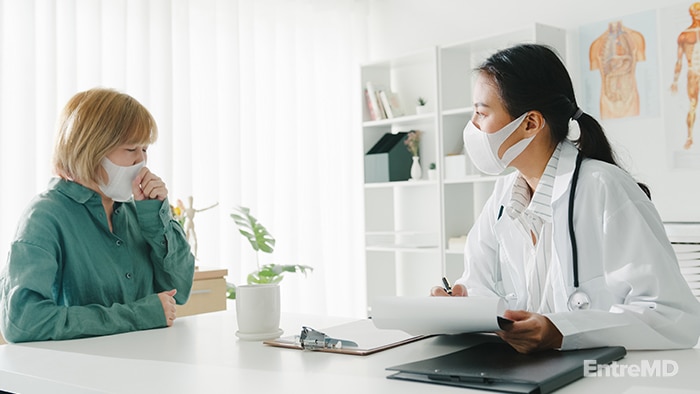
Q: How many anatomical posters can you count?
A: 2